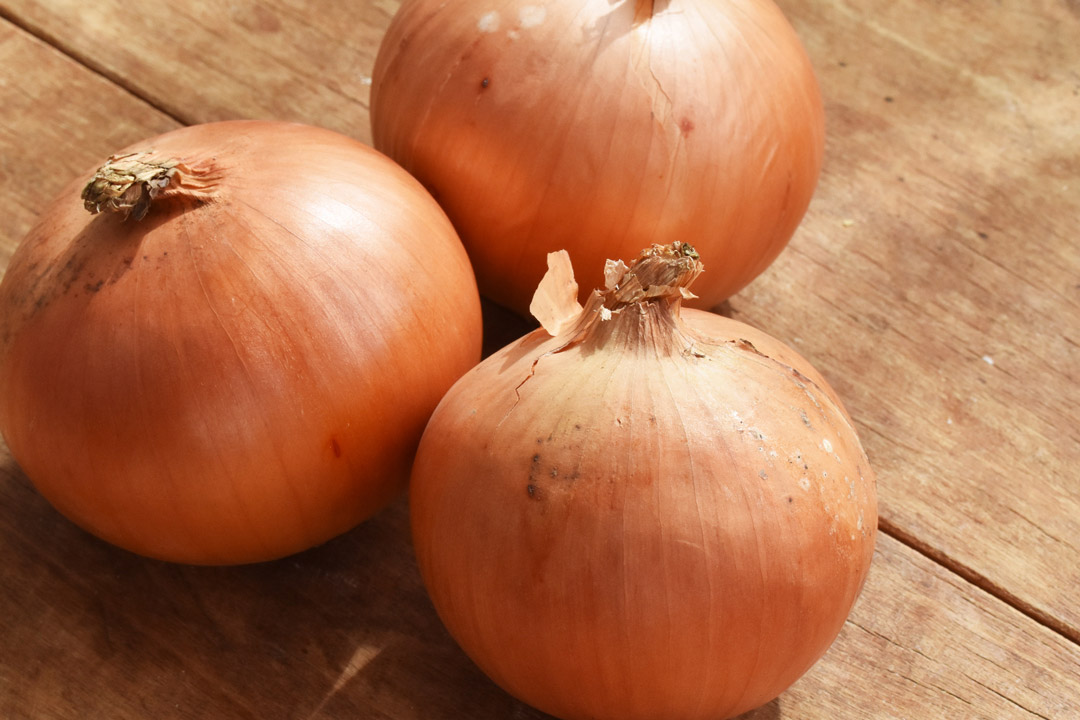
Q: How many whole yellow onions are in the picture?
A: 3